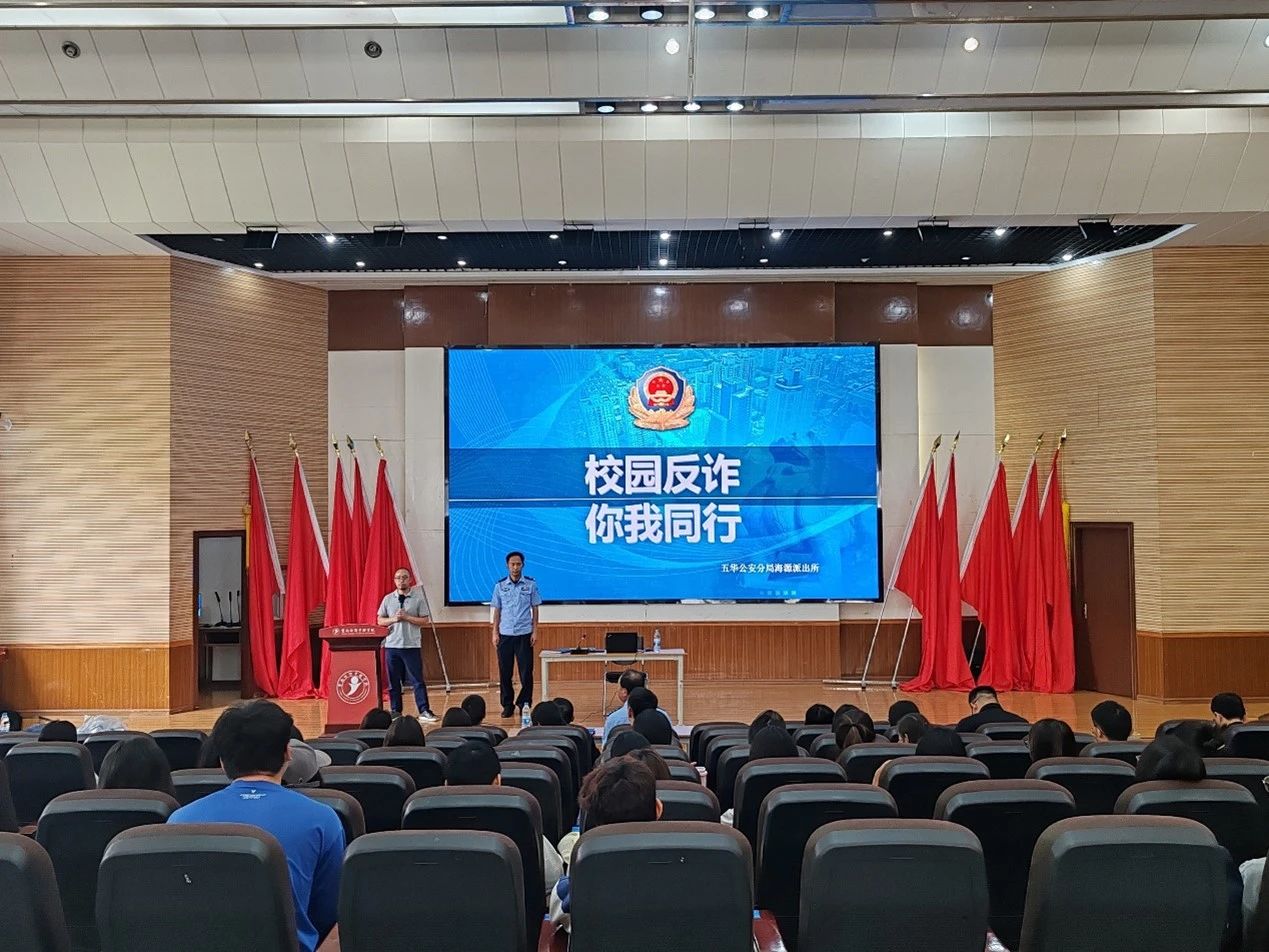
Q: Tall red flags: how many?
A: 10